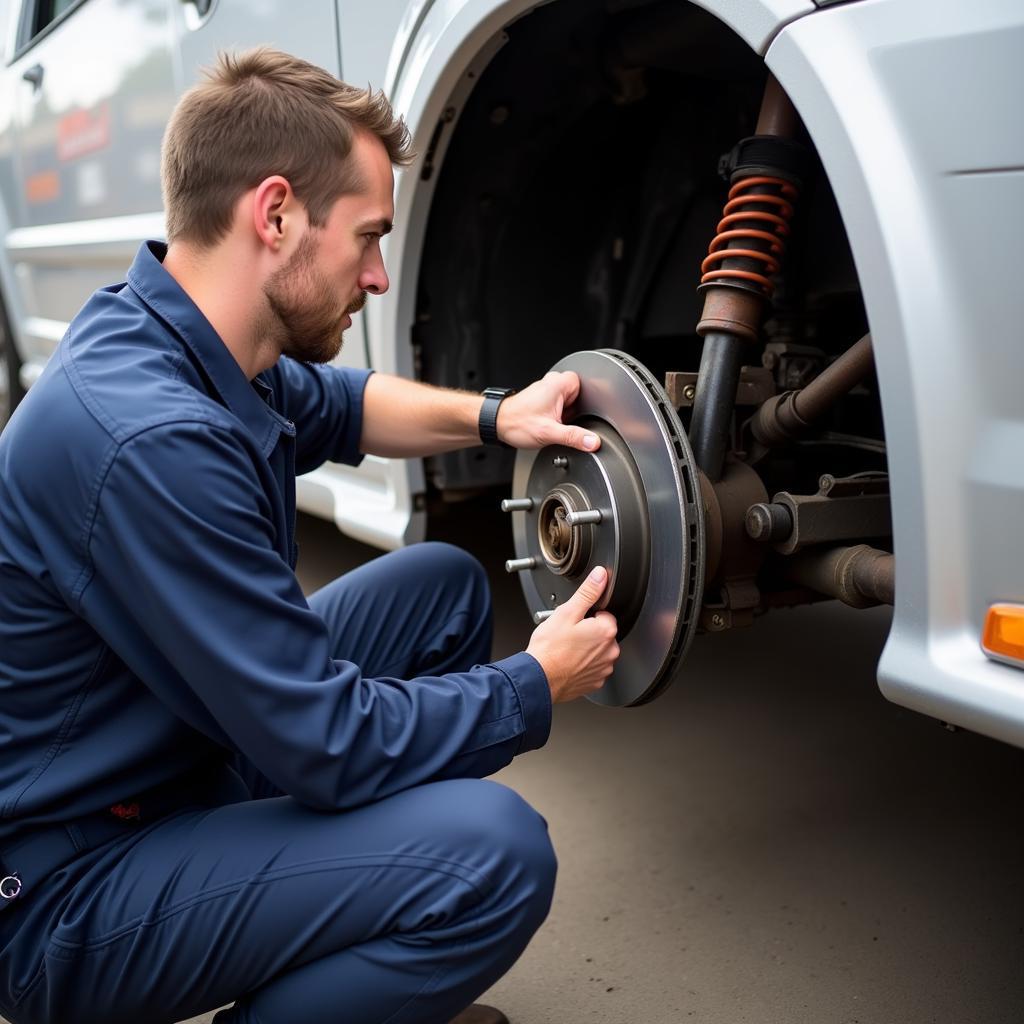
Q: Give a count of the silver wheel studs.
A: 4